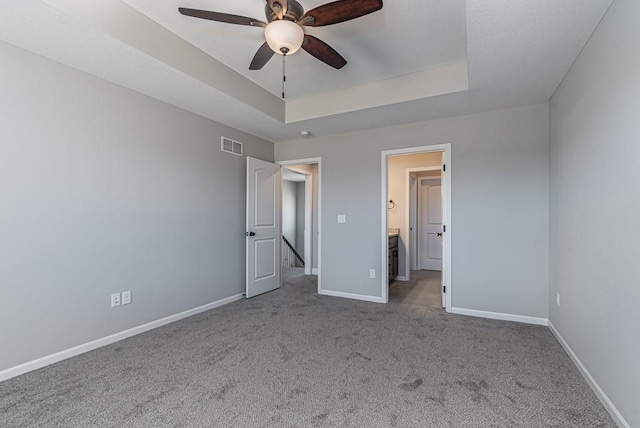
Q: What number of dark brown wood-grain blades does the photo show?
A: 5